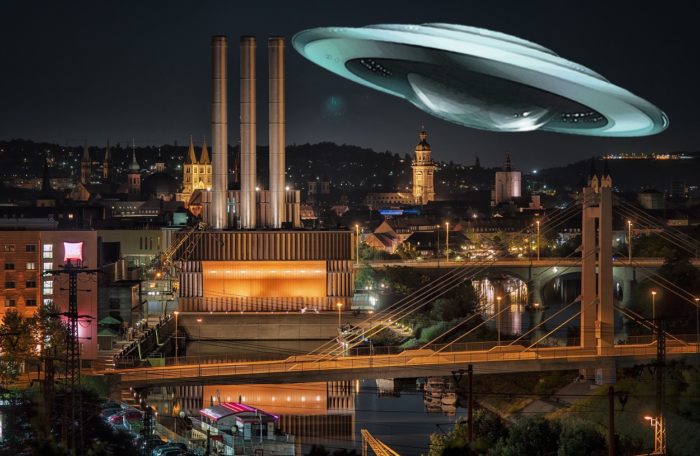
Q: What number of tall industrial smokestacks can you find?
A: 3